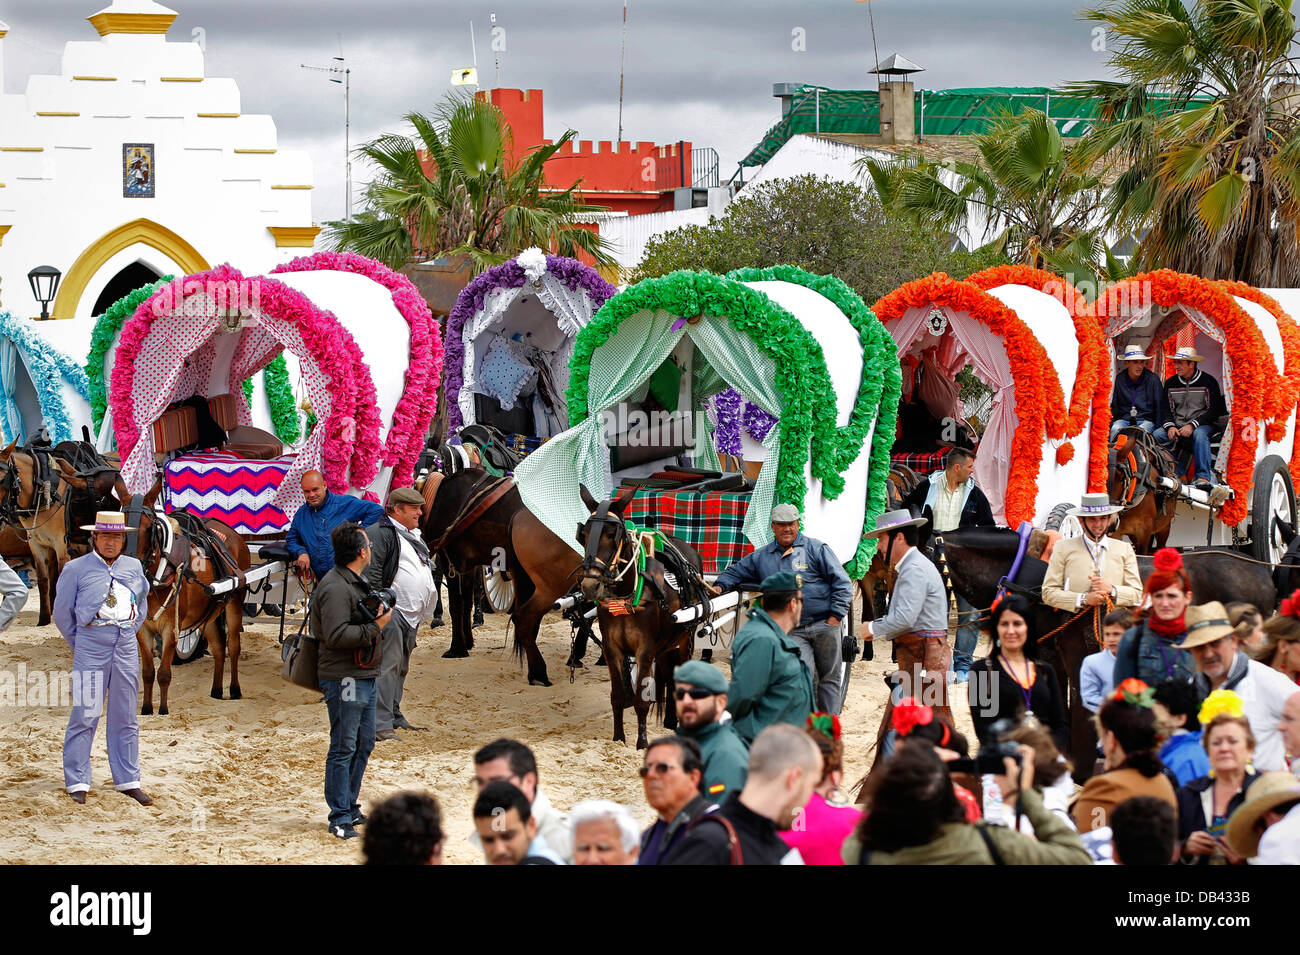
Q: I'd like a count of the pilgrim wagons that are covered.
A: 7